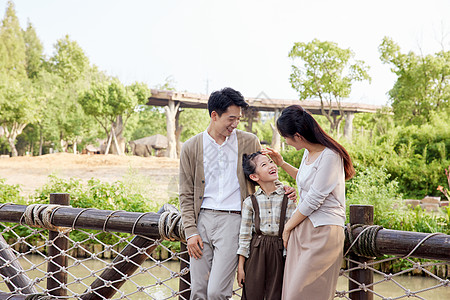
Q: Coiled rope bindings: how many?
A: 3